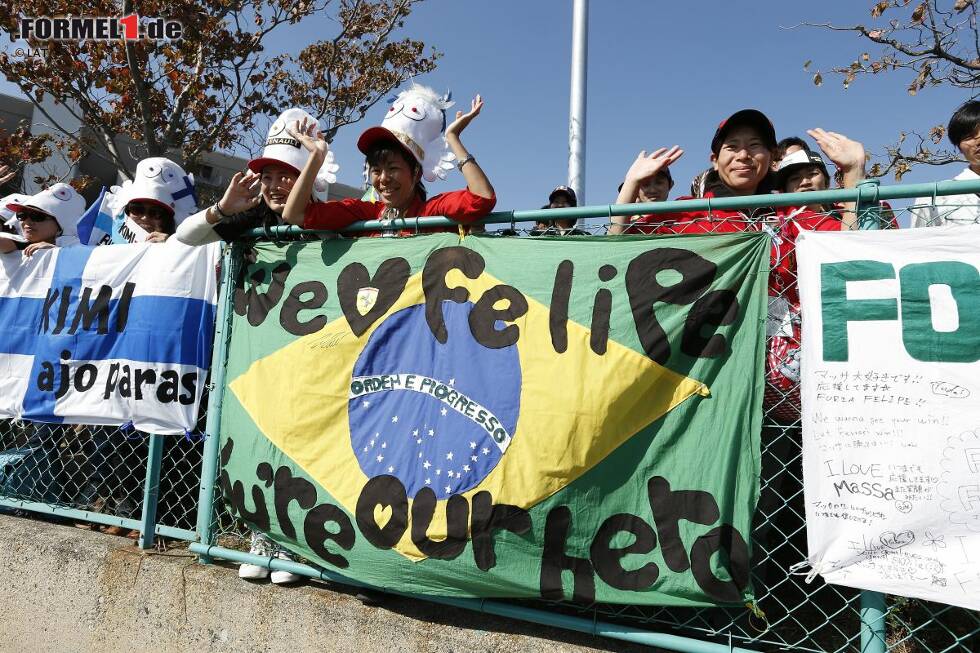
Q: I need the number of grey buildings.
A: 1